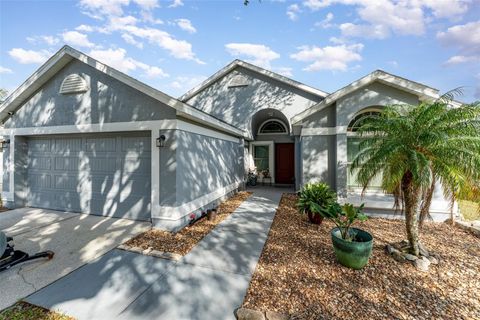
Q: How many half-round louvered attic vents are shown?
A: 2